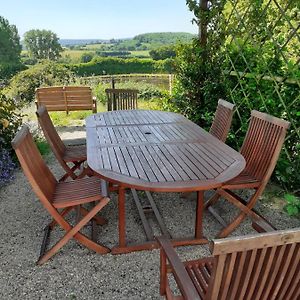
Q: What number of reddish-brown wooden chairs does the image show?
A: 6